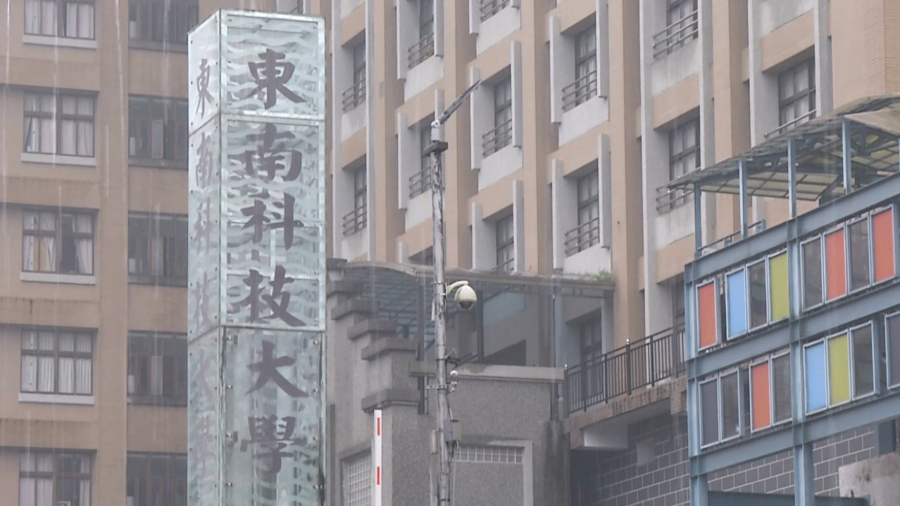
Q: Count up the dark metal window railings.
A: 12